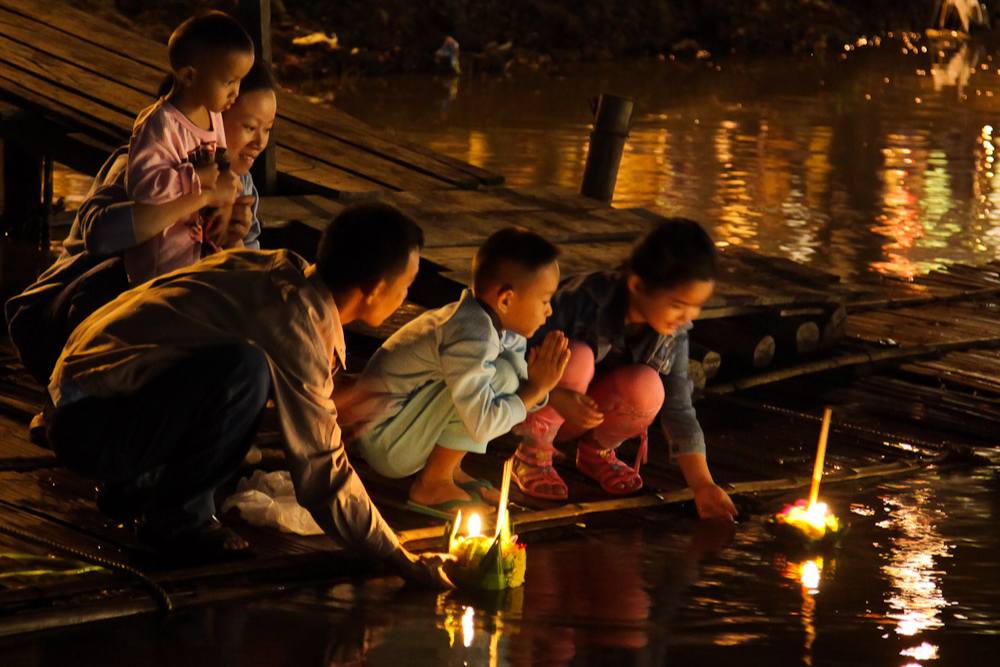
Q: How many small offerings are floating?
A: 2